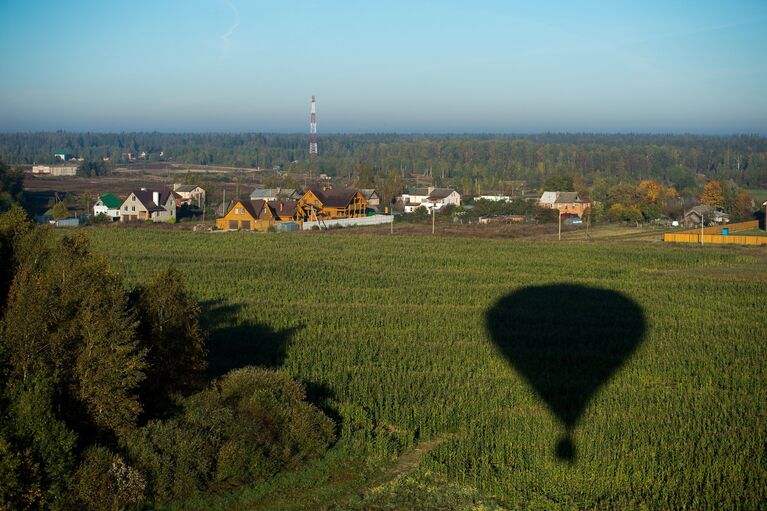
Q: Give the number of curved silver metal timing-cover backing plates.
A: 0